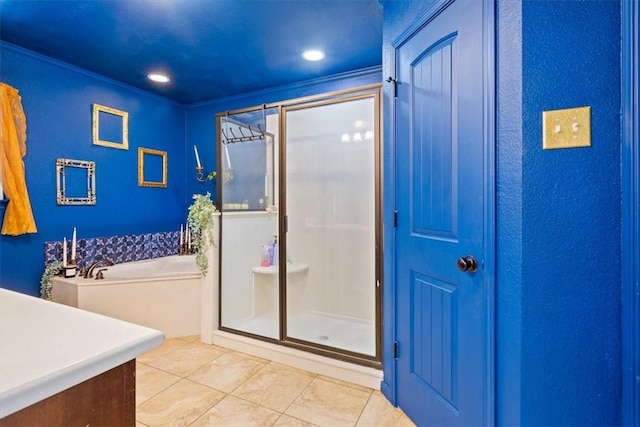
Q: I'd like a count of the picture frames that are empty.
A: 3